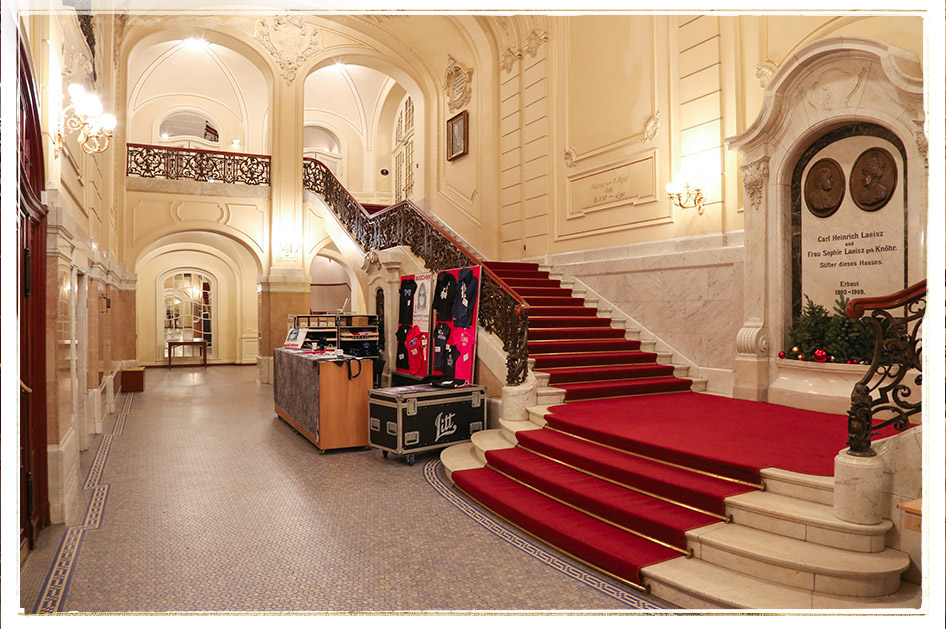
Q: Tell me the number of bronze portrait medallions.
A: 2